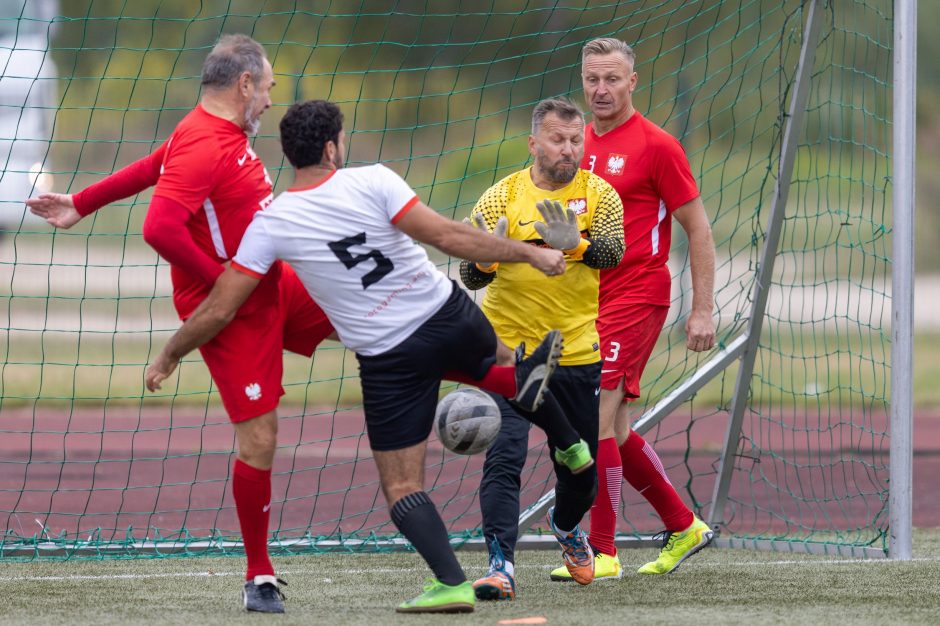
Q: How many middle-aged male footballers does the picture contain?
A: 3